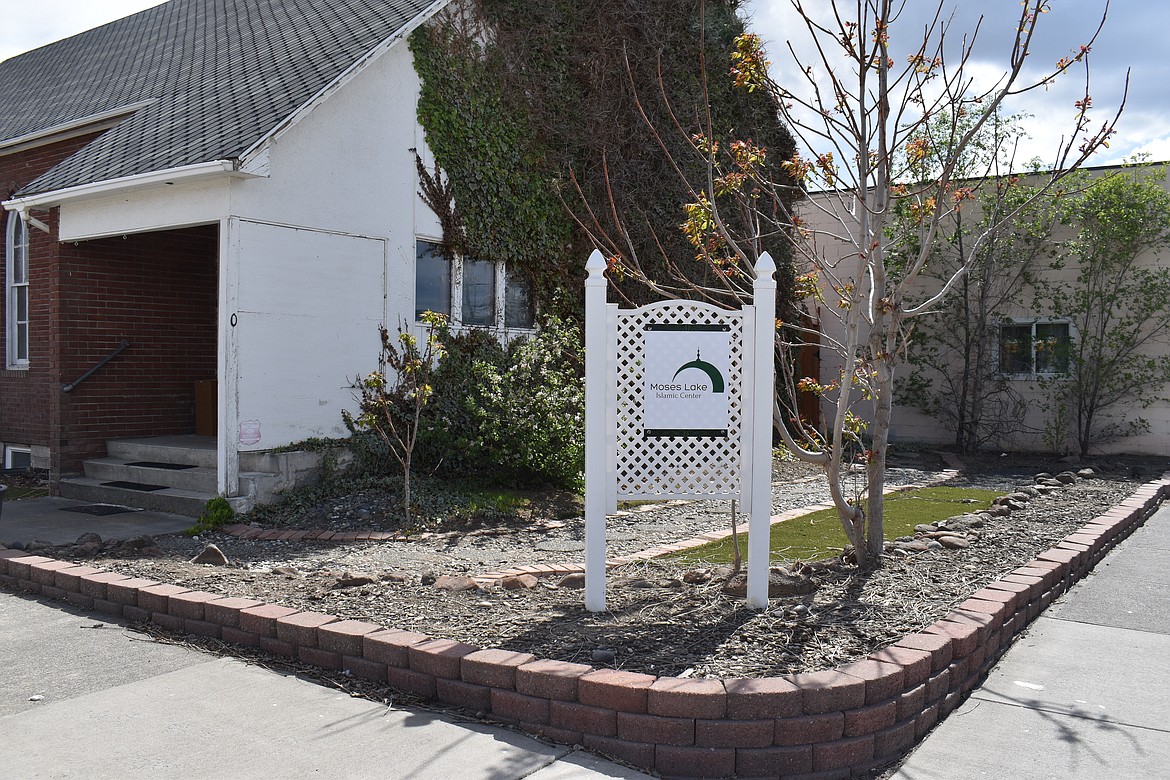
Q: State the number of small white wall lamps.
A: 0